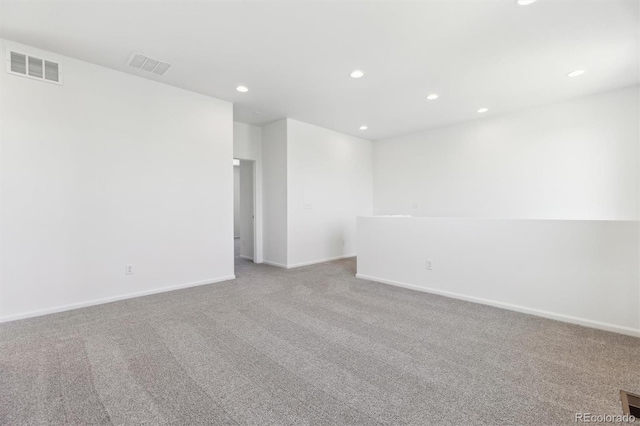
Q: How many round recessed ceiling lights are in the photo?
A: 7